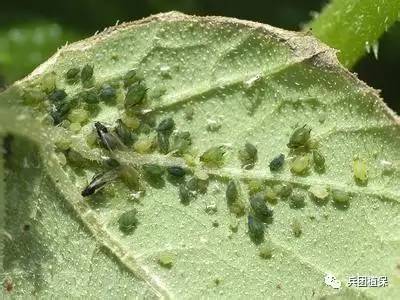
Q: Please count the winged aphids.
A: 2